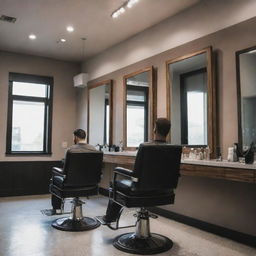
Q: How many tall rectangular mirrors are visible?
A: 4